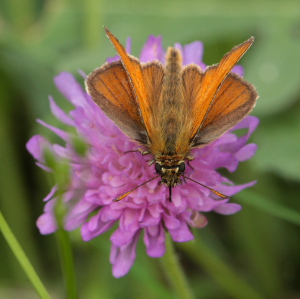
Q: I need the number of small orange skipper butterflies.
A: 1